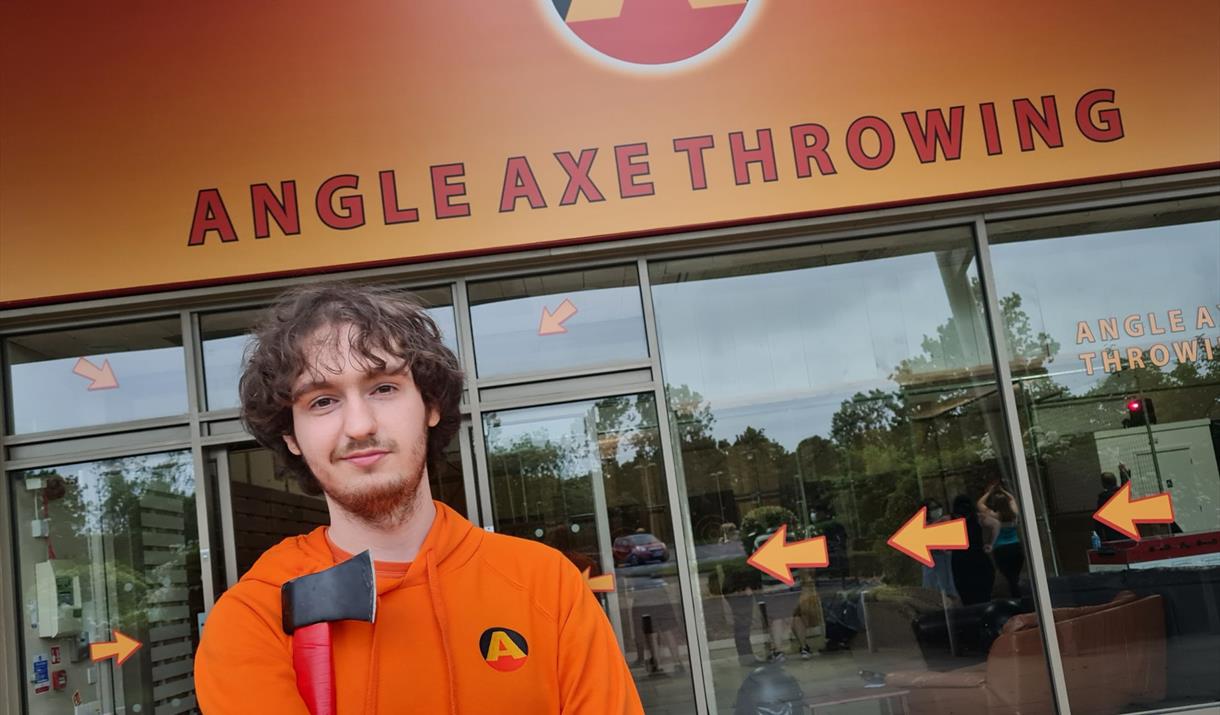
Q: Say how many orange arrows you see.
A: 7